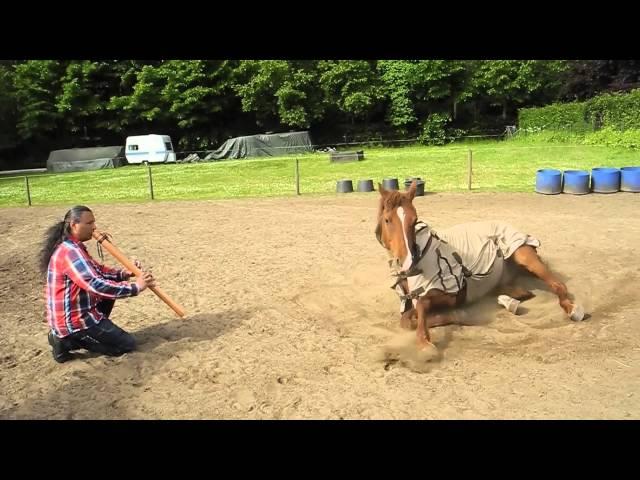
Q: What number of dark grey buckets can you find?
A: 4